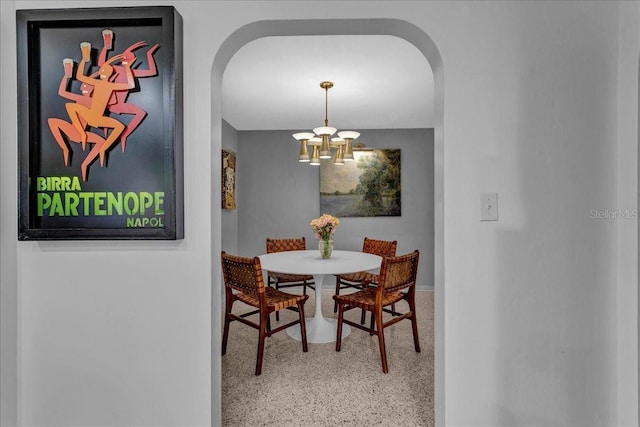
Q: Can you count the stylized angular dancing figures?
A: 3